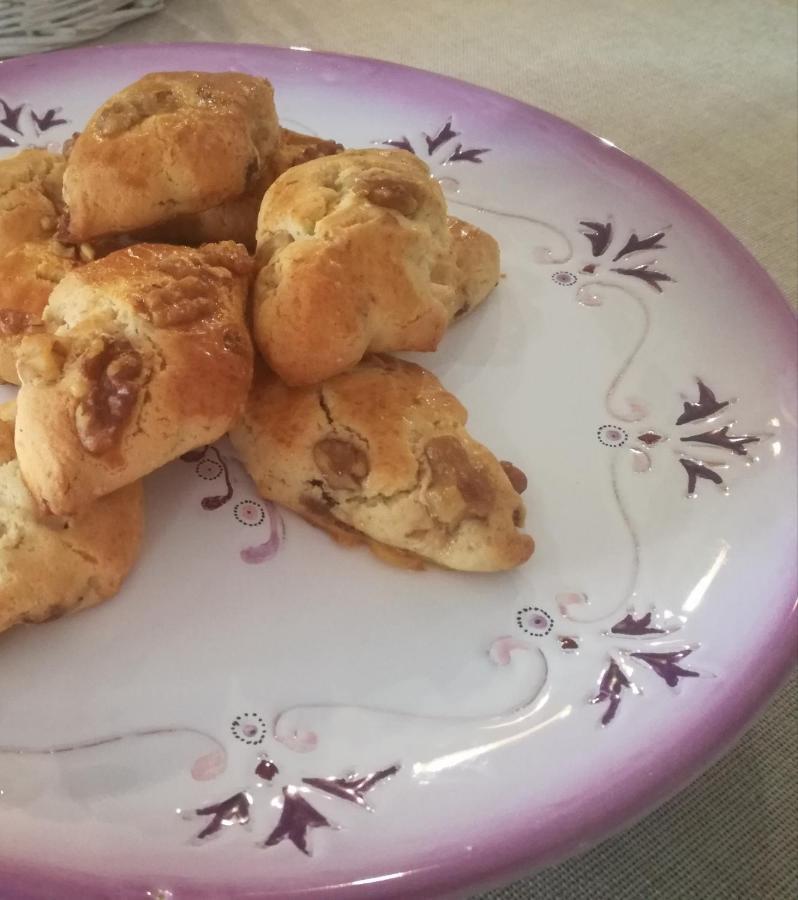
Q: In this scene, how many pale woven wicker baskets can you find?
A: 1